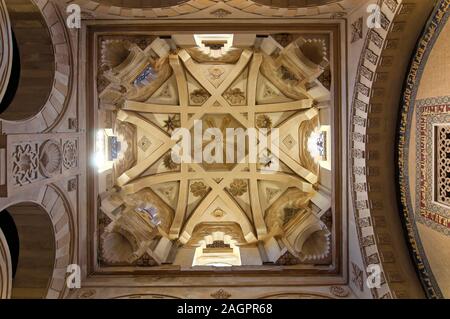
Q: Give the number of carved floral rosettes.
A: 8